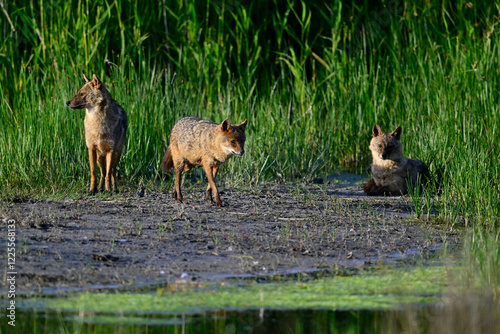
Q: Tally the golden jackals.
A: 3